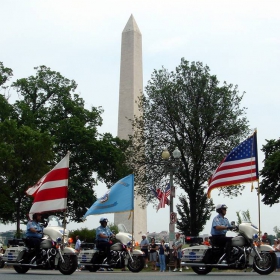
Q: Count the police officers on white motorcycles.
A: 3